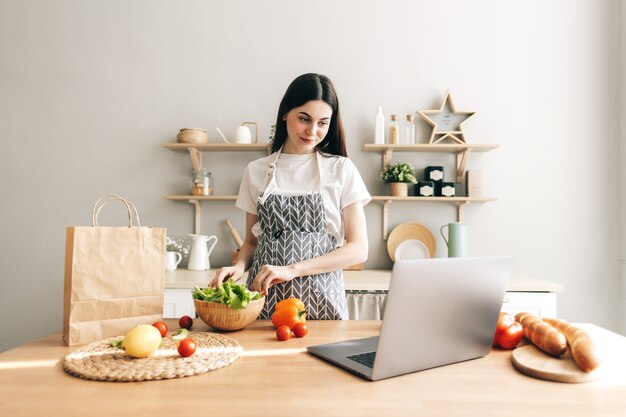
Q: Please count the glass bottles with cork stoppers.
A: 2